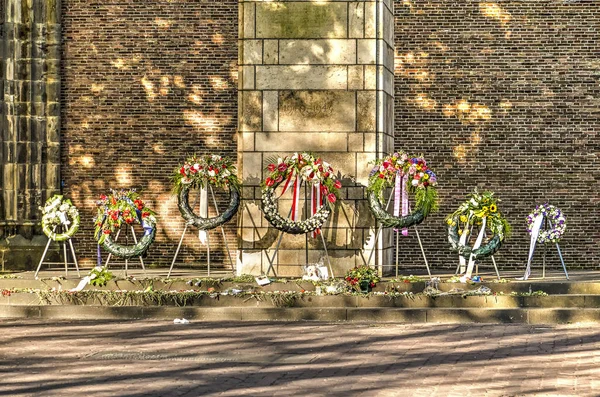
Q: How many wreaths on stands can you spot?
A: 7